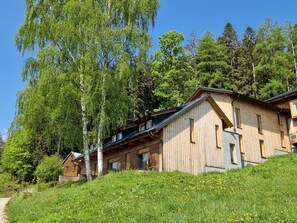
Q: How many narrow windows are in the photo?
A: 9